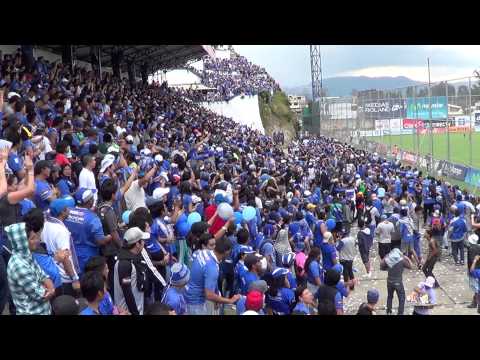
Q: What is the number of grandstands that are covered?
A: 1